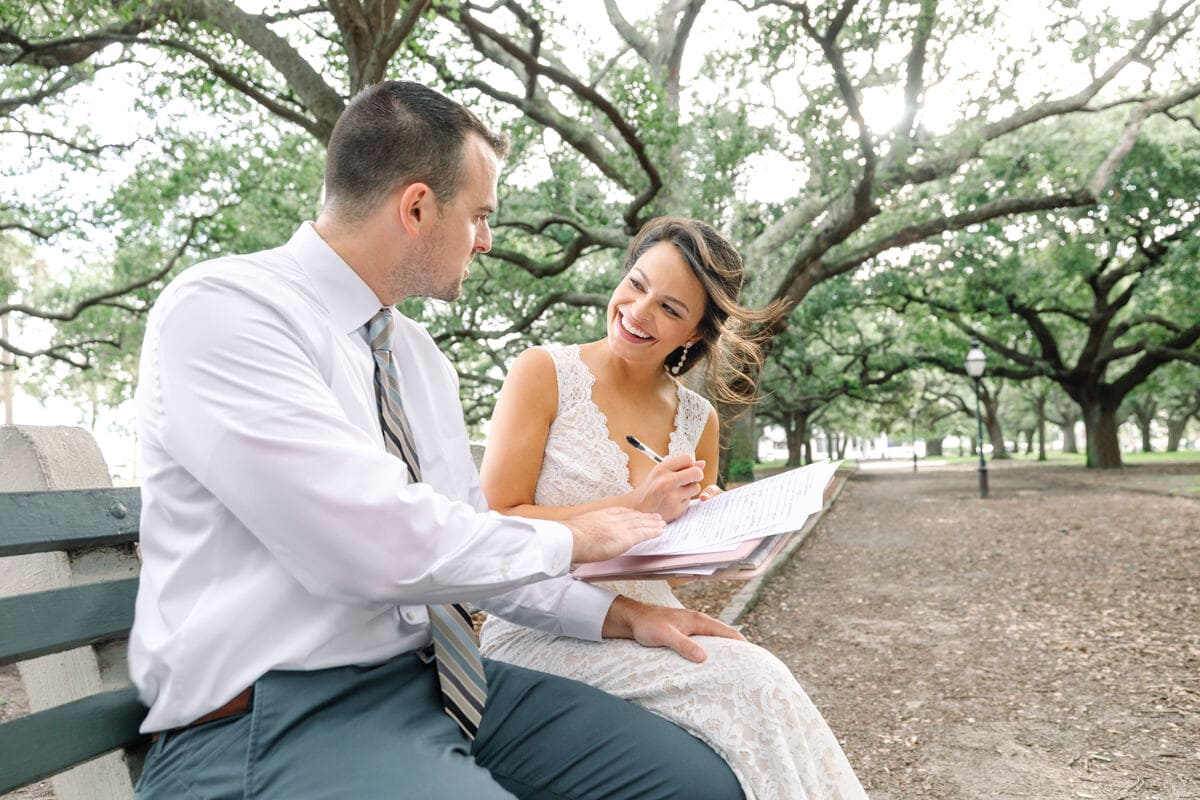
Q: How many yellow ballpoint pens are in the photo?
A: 0